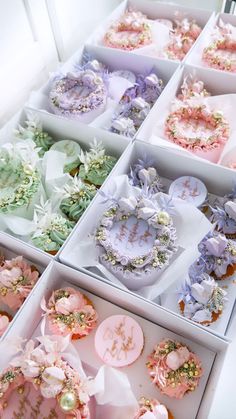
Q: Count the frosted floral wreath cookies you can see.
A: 7